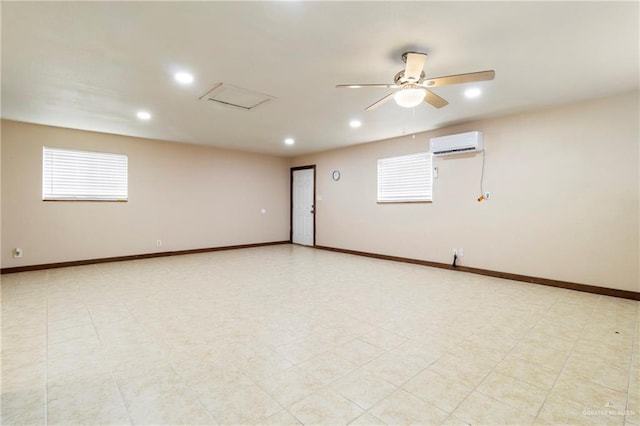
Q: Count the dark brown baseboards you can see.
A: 2